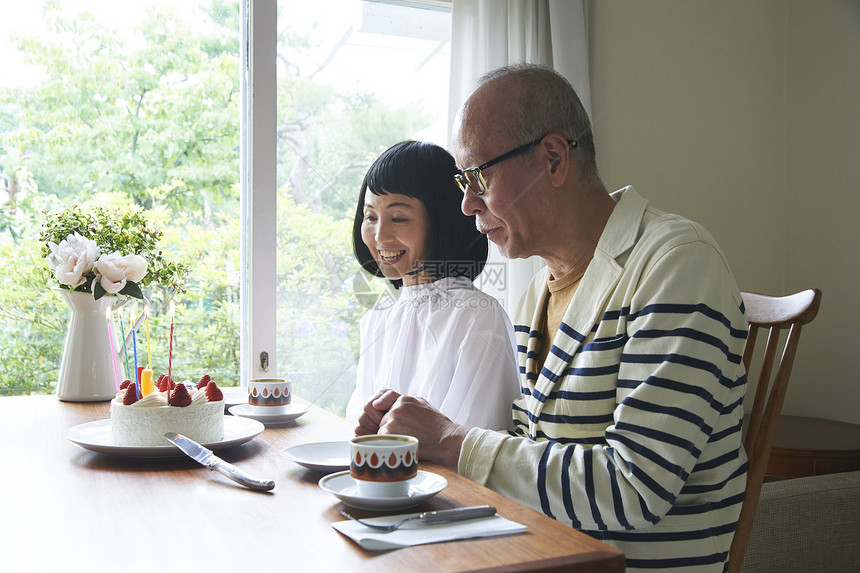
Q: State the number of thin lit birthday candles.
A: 5